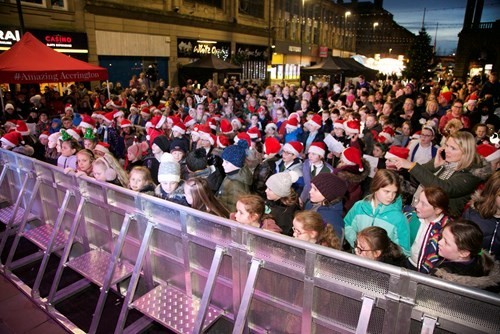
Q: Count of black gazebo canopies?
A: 2